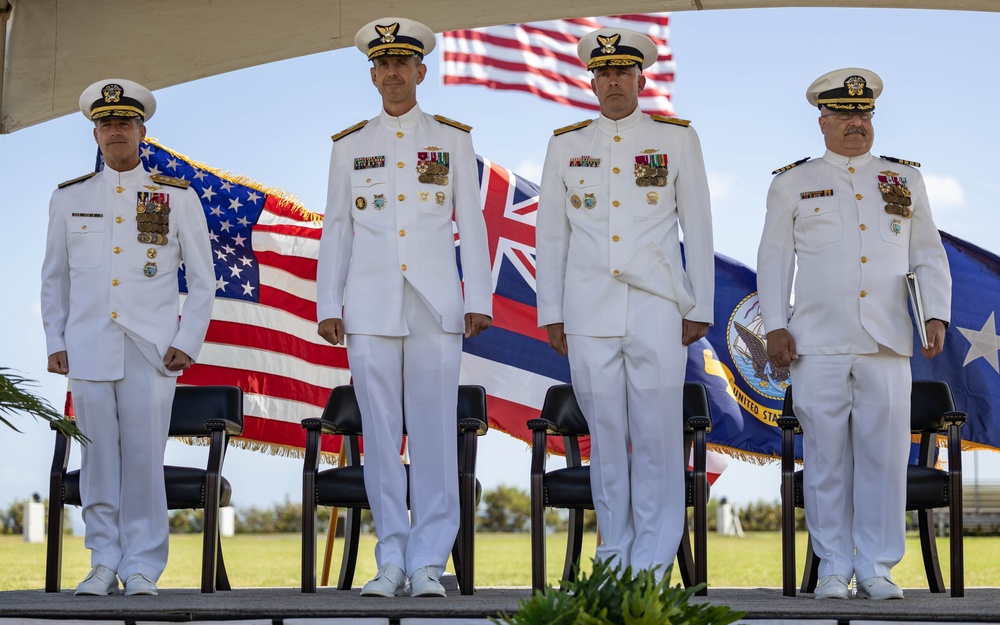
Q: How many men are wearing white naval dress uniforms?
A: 4